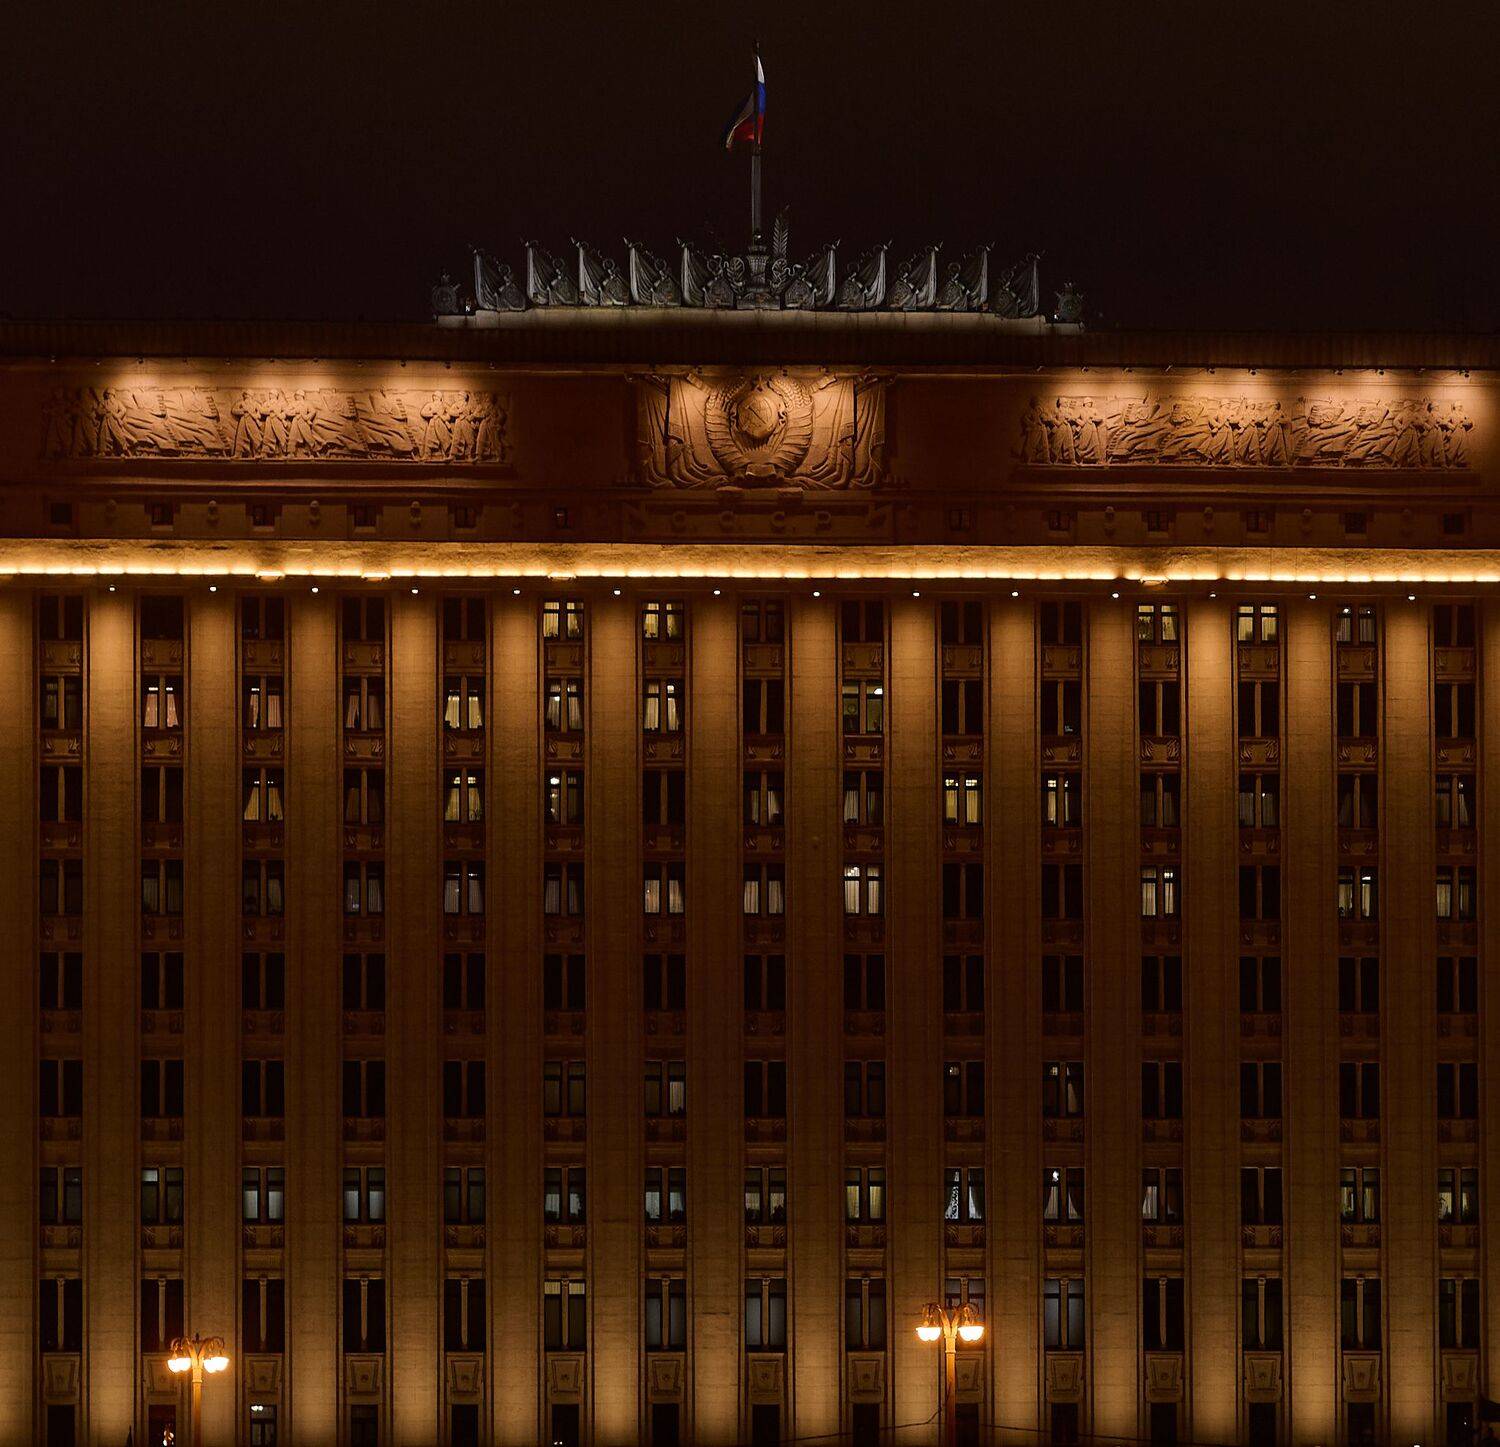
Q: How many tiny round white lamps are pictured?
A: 14